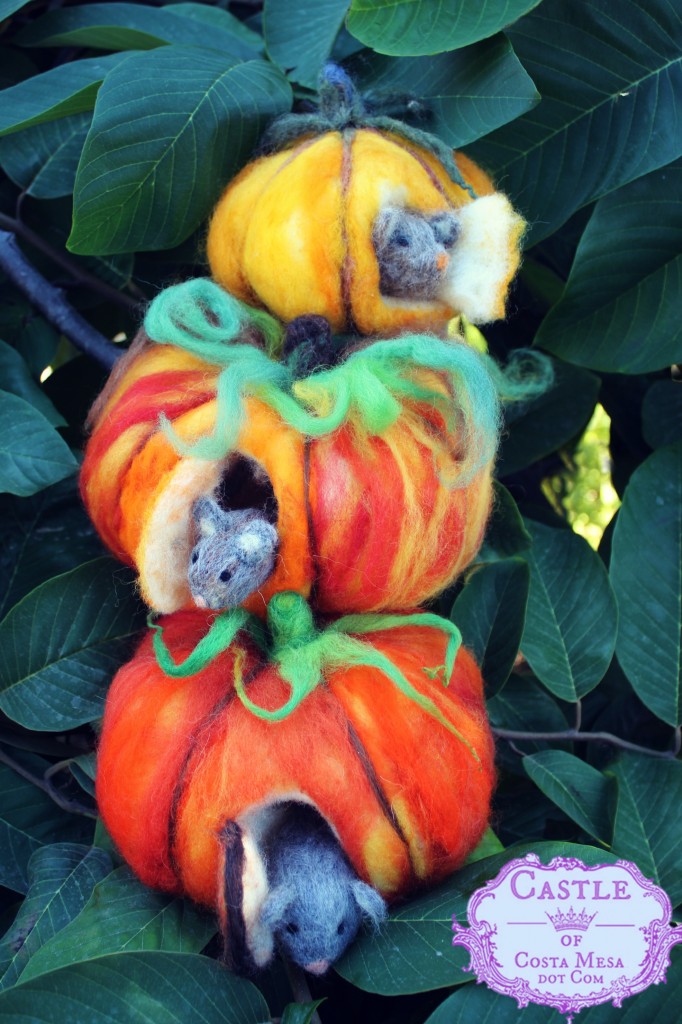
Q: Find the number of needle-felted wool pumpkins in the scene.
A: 3